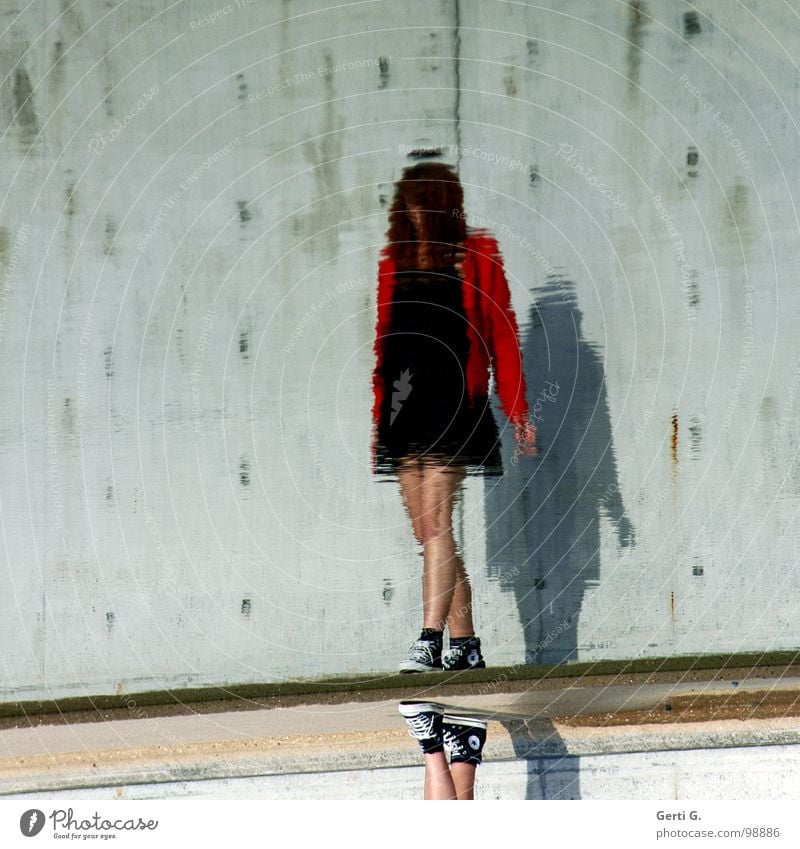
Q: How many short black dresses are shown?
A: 1